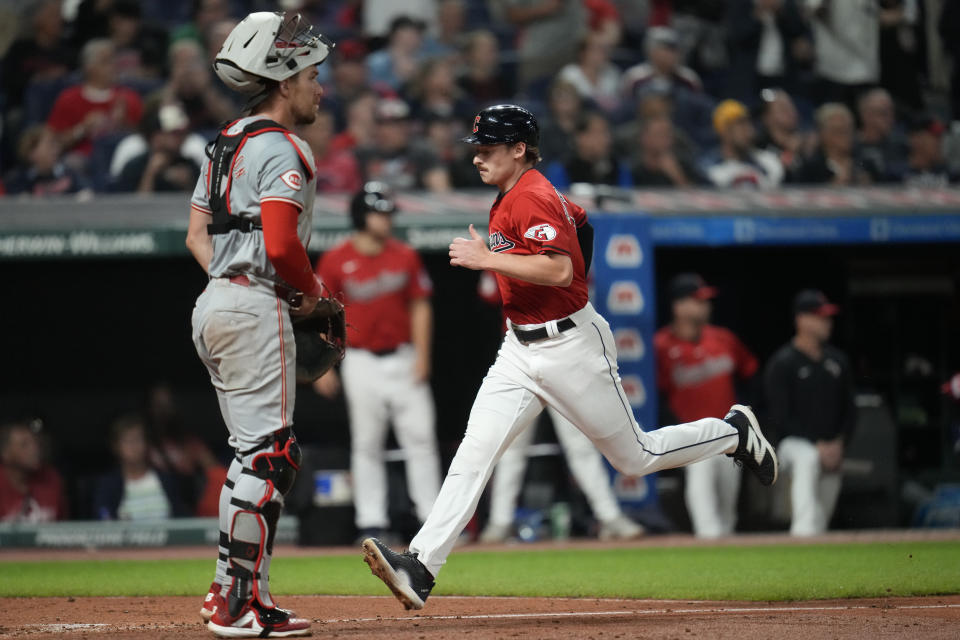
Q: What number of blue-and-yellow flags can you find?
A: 0